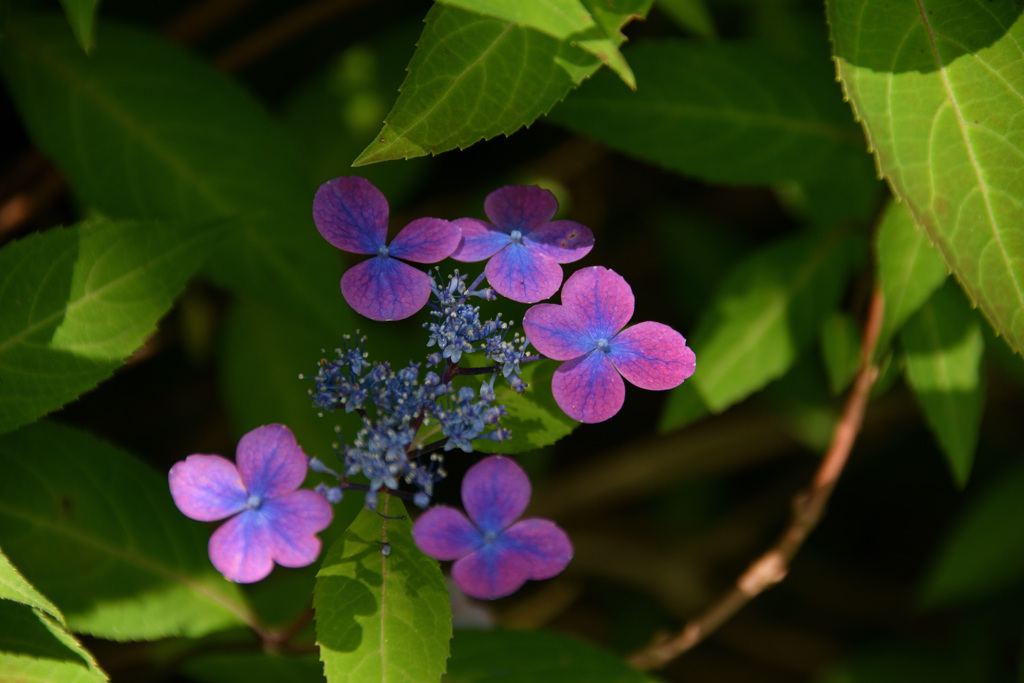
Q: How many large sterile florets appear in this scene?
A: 5